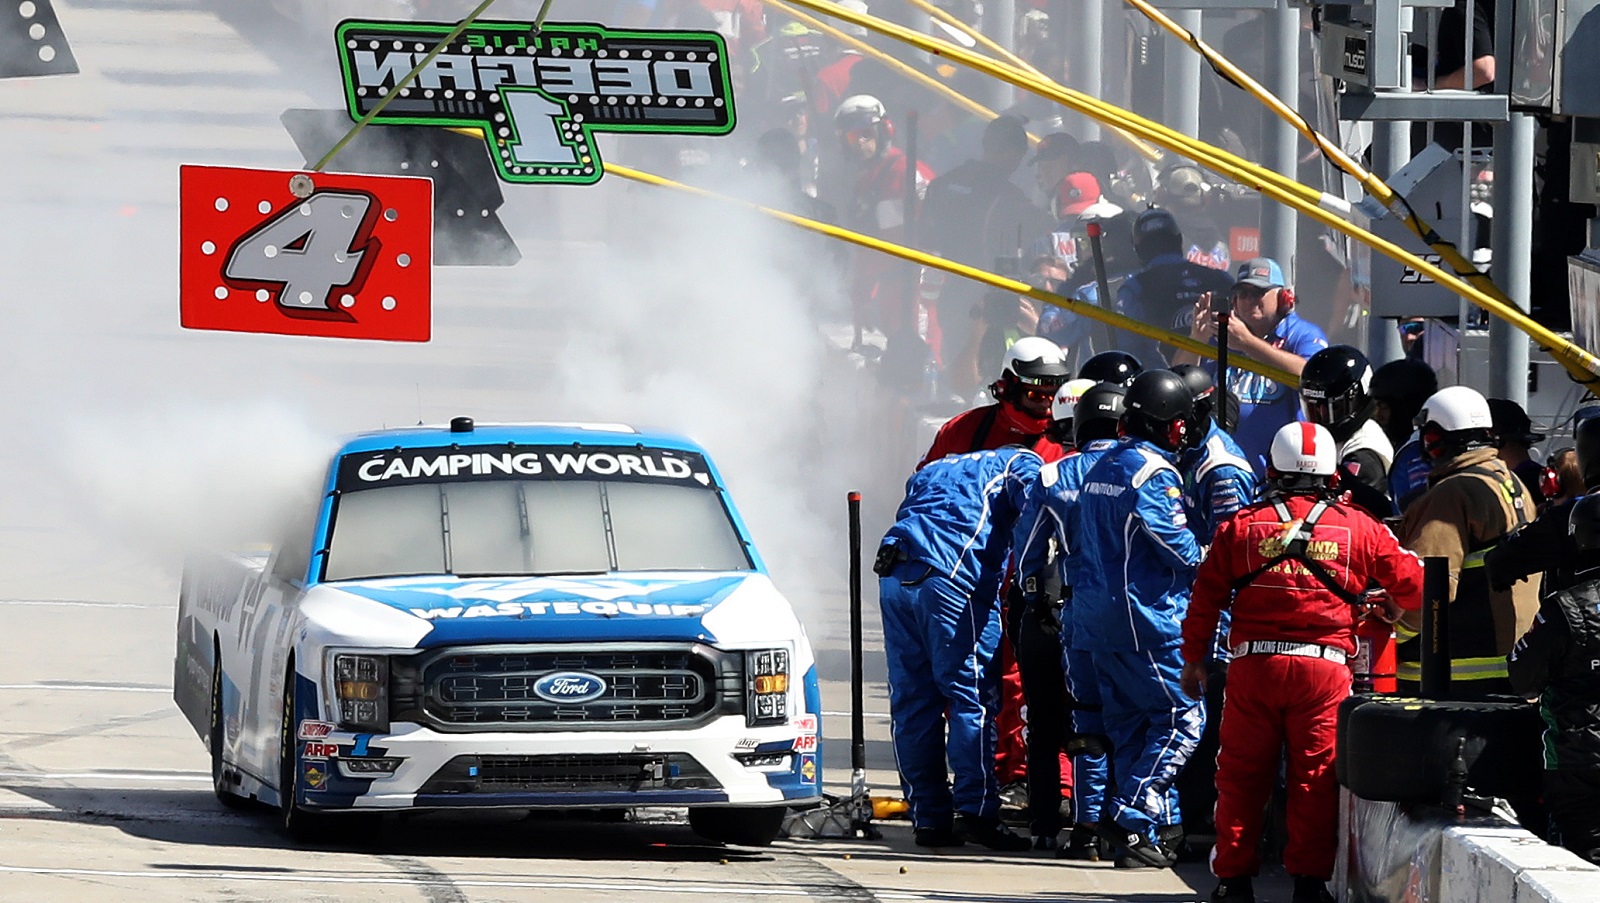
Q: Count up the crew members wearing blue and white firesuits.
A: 4